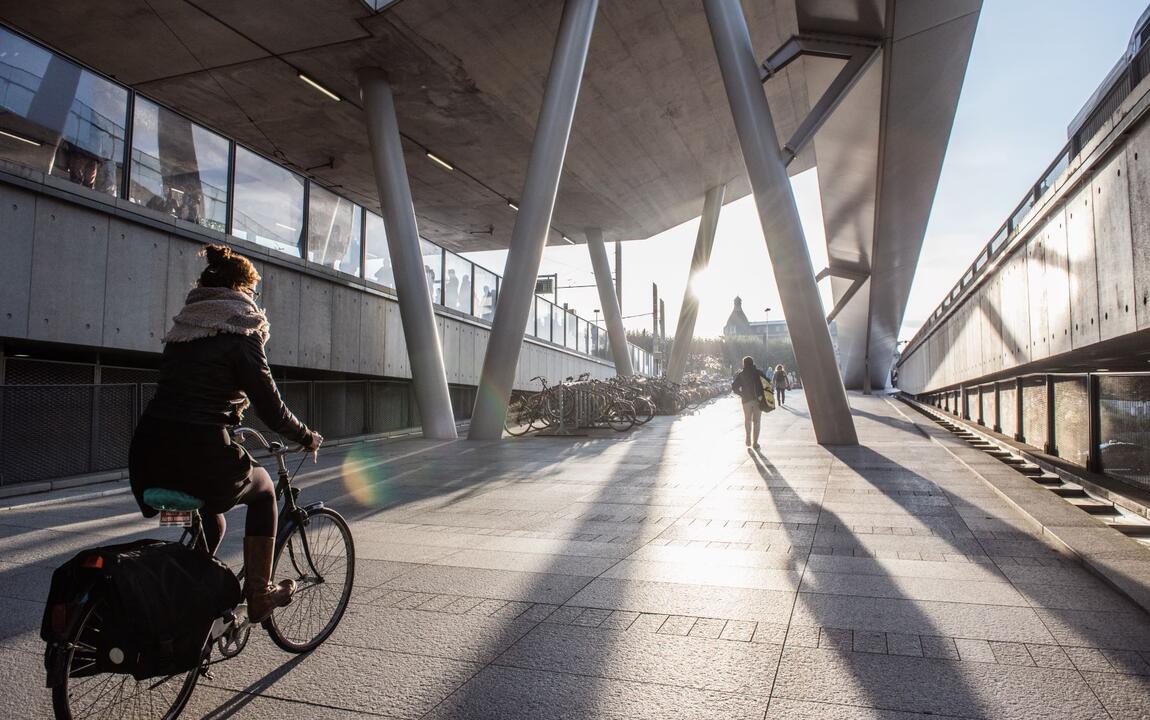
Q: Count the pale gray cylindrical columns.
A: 5